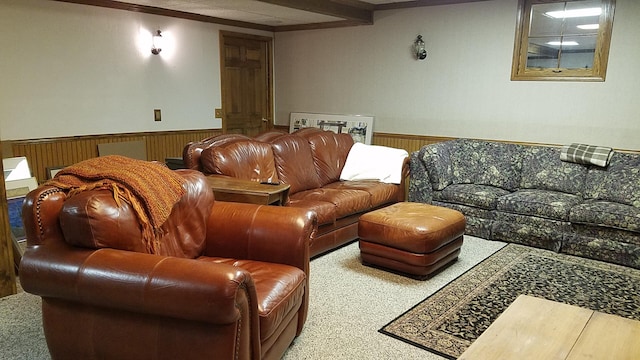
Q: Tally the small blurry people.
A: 0